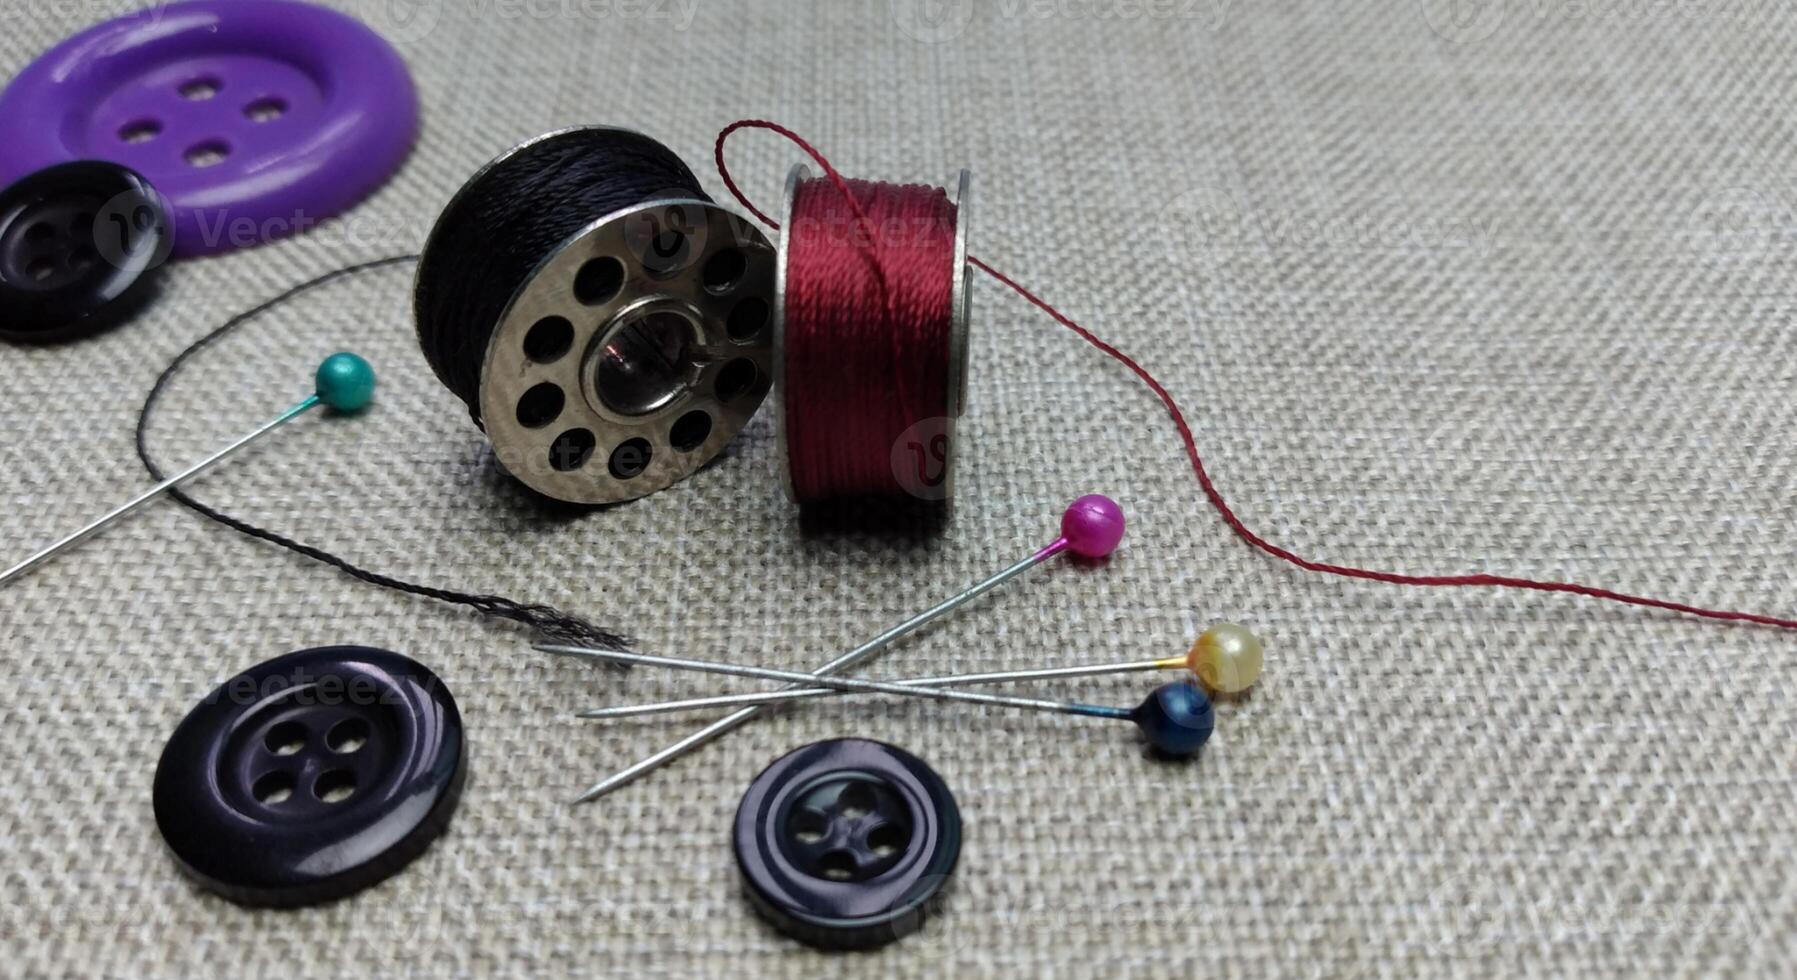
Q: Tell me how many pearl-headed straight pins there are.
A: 4